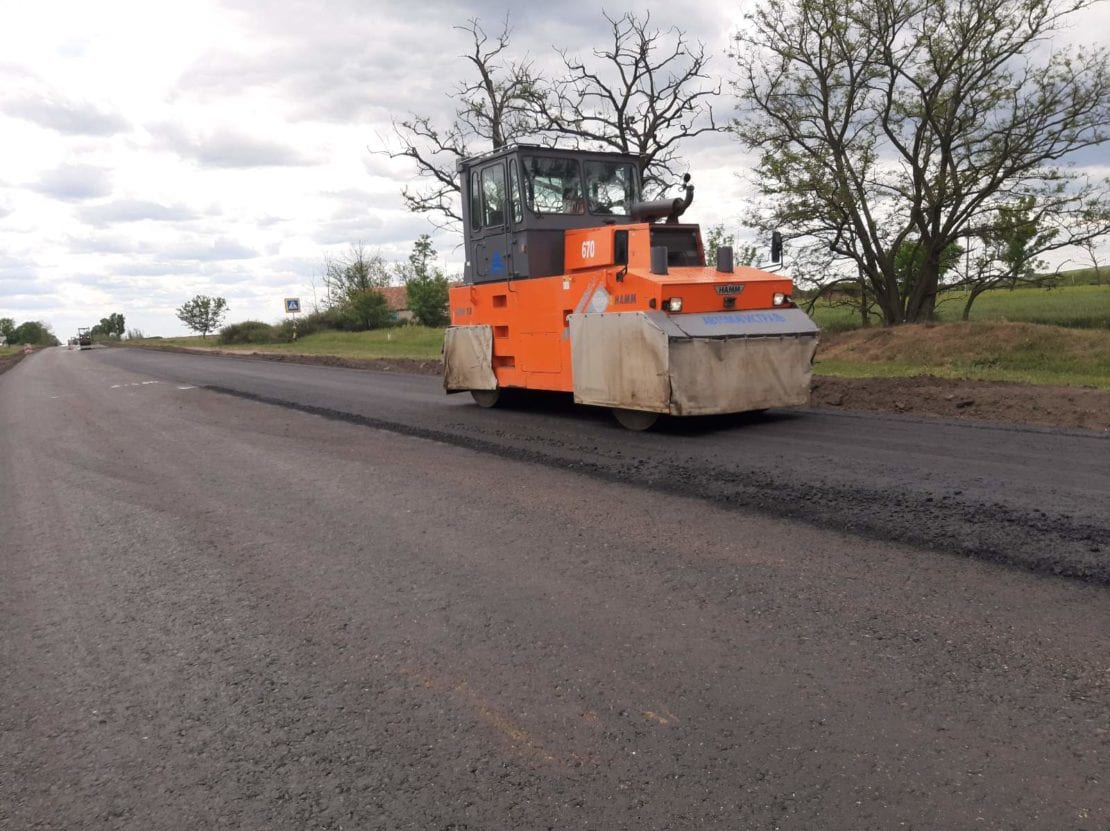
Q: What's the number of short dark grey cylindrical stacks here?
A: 2